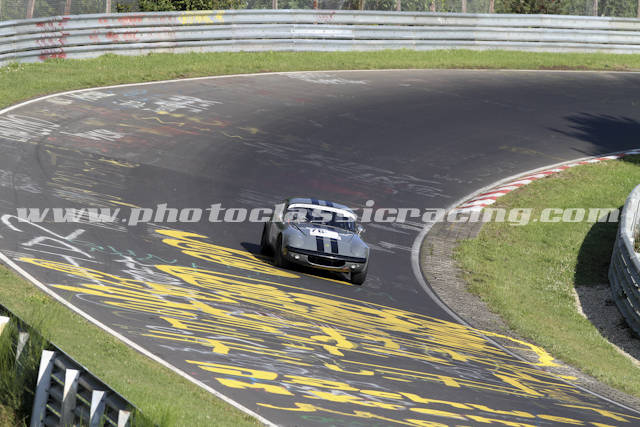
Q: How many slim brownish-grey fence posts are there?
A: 12